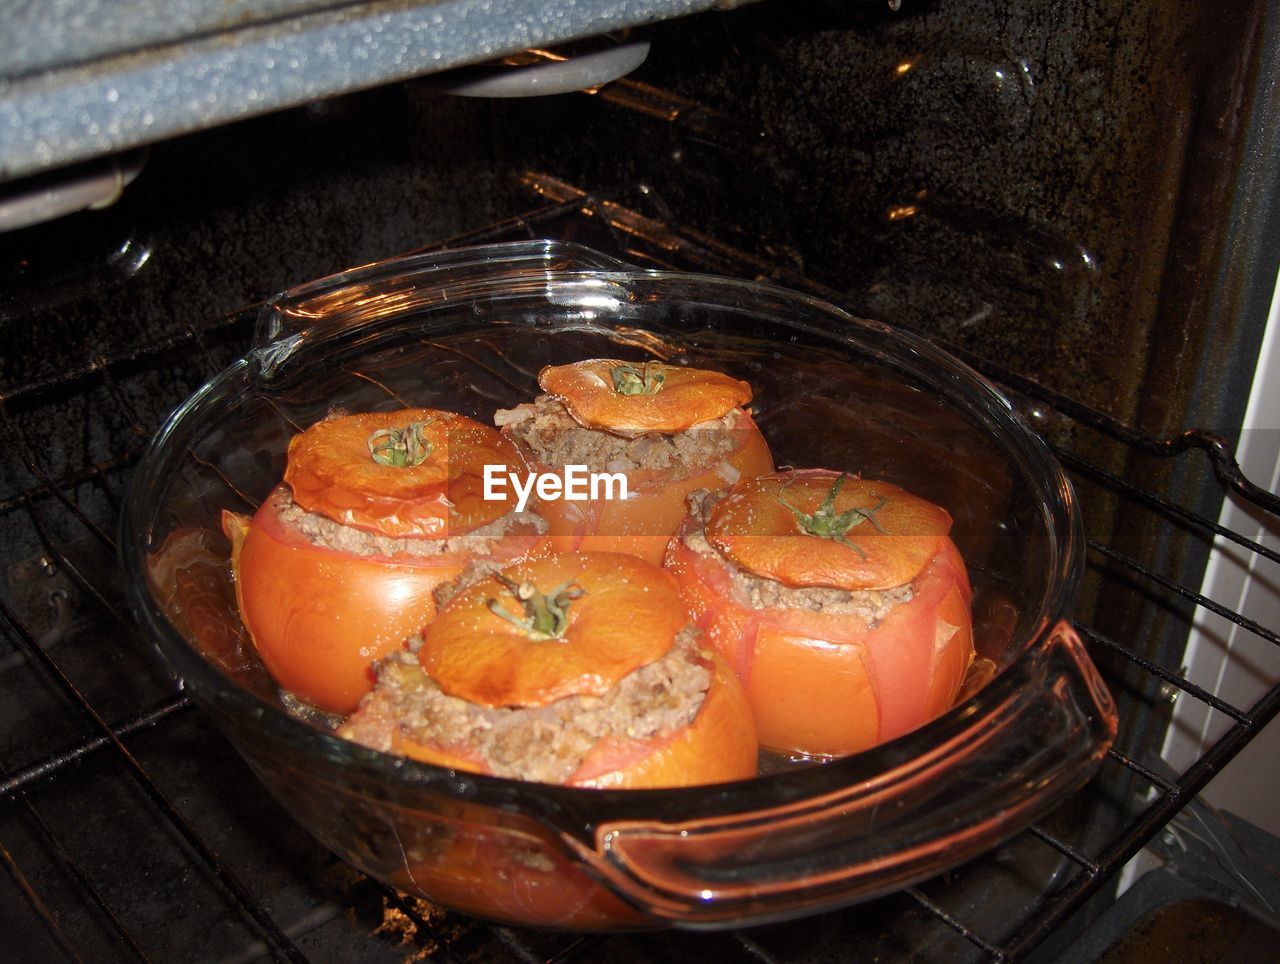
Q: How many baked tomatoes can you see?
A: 4